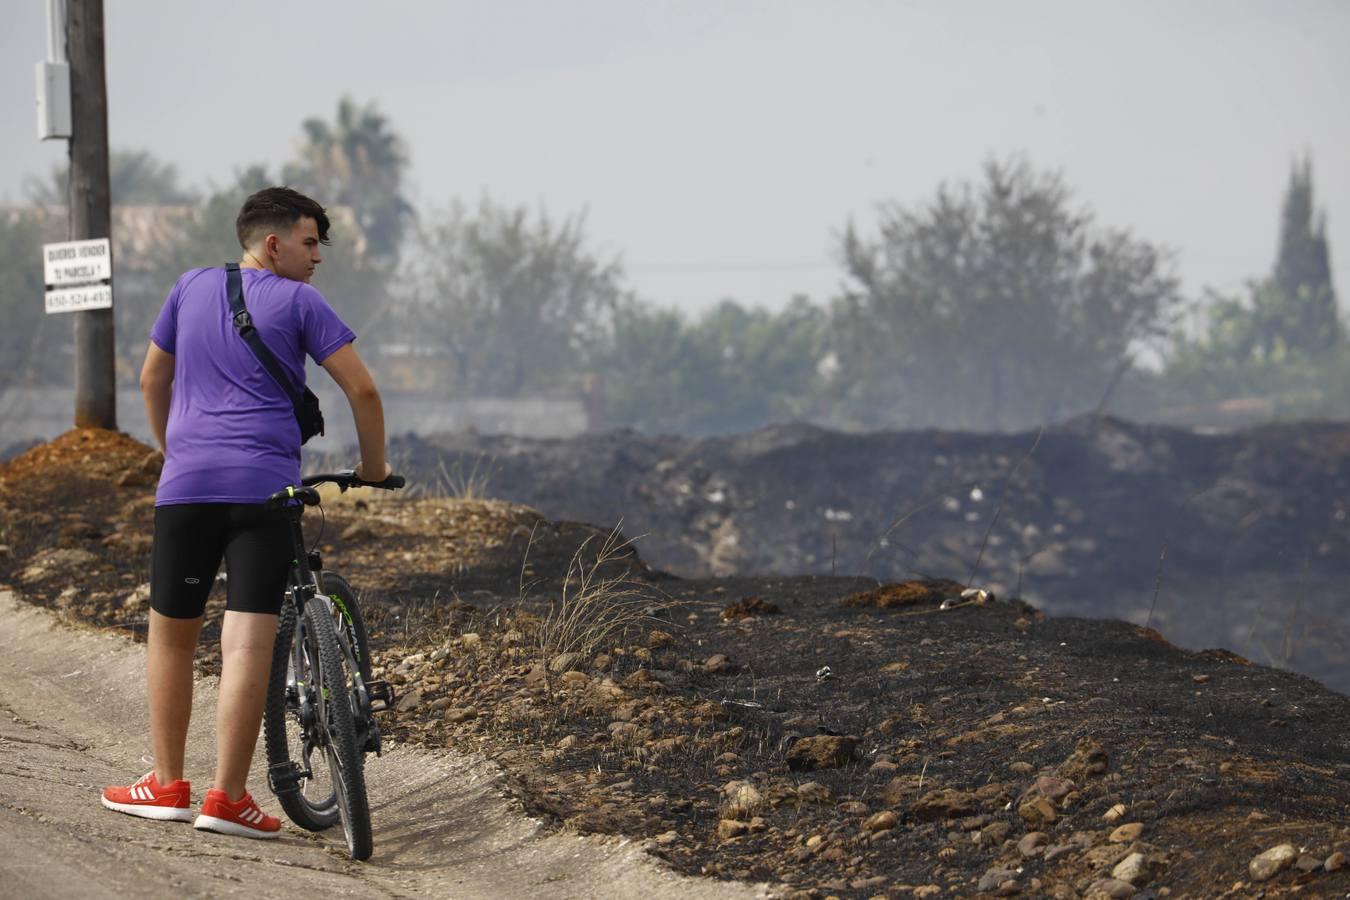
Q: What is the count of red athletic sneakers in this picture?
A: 2